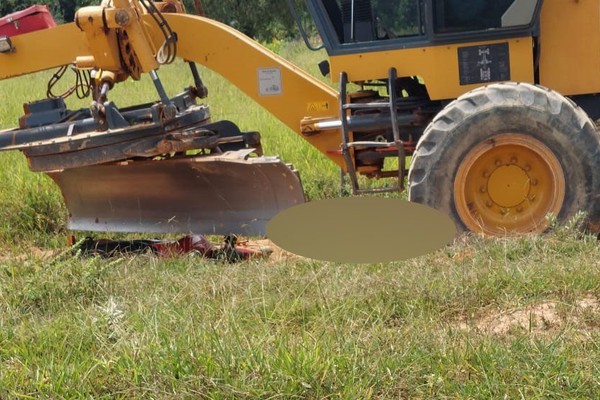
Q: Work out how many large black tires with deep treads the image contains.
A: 1